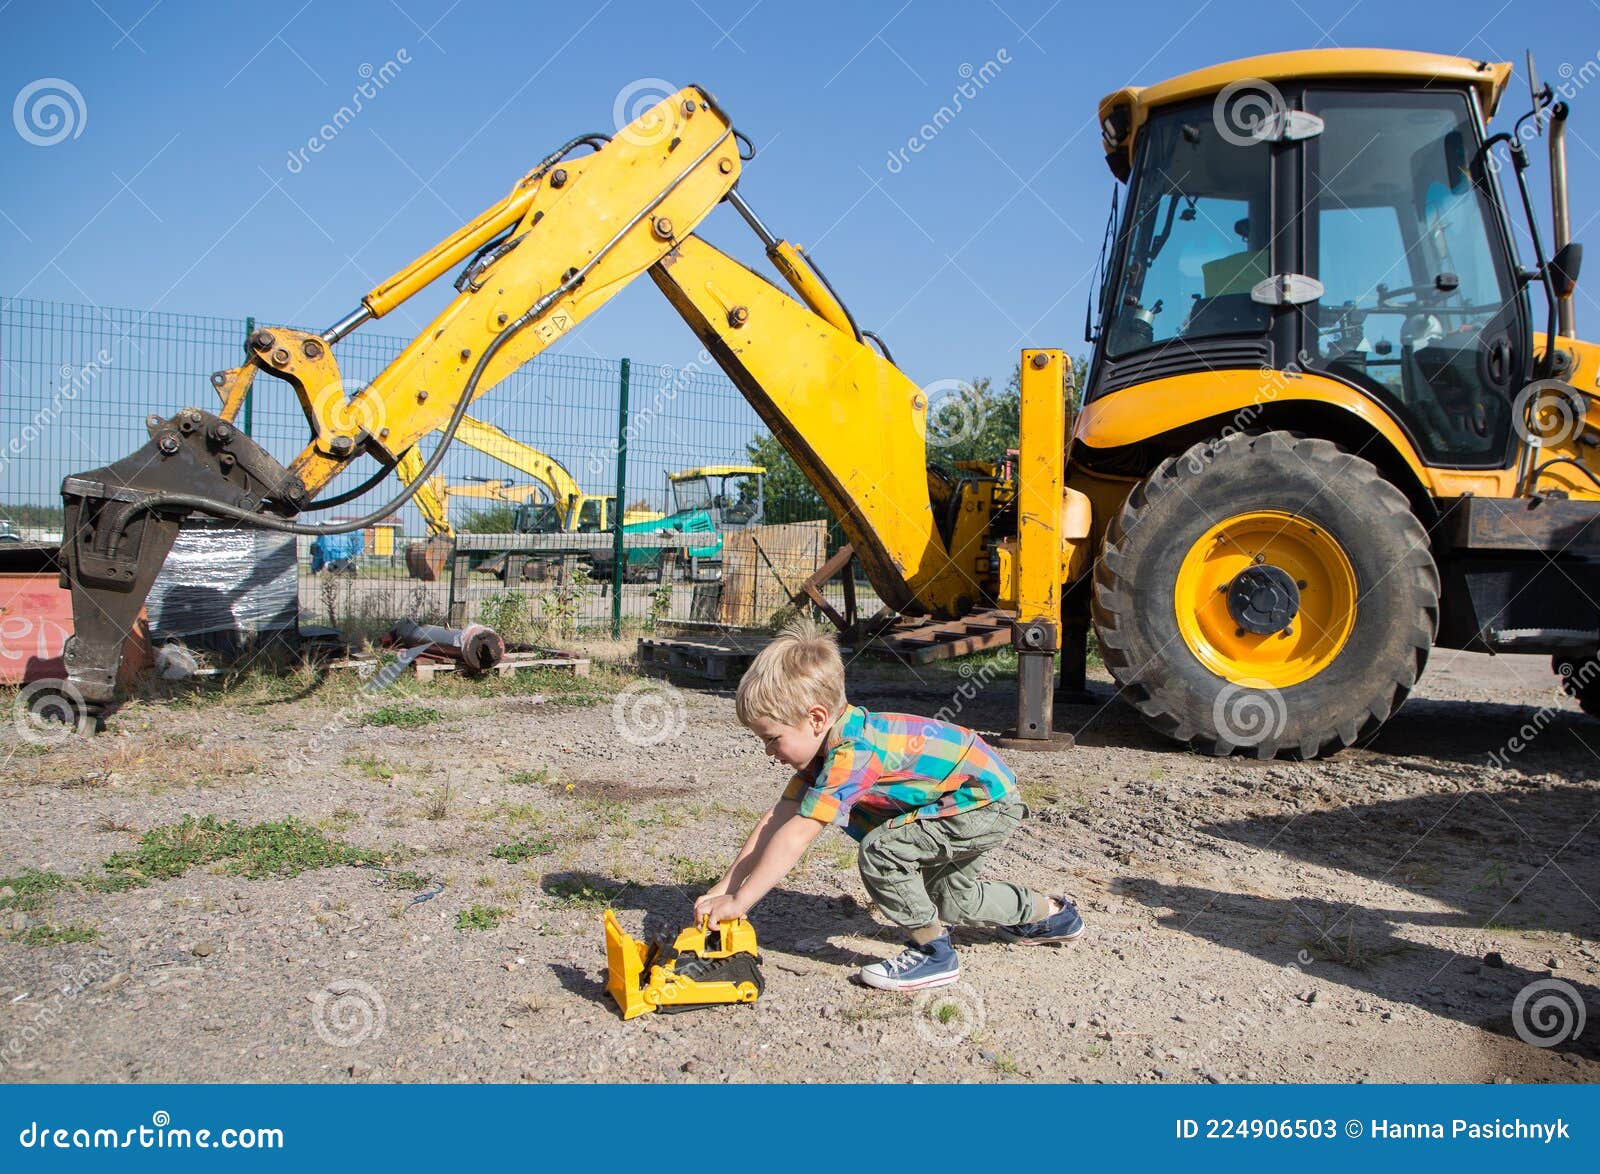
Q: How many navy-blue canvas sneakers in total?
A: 2